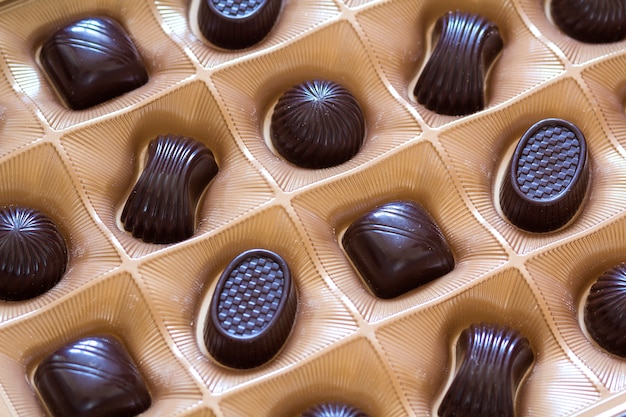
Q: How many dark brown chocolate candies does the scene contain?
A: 14